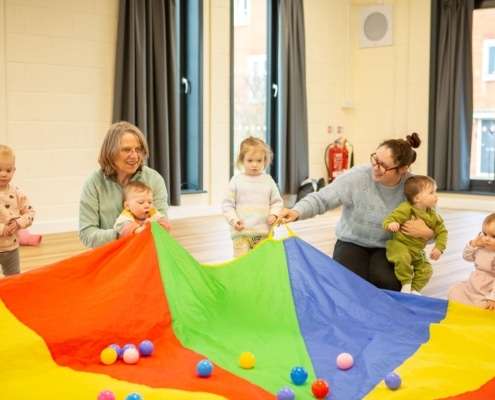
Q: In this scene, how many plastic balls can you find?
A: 14